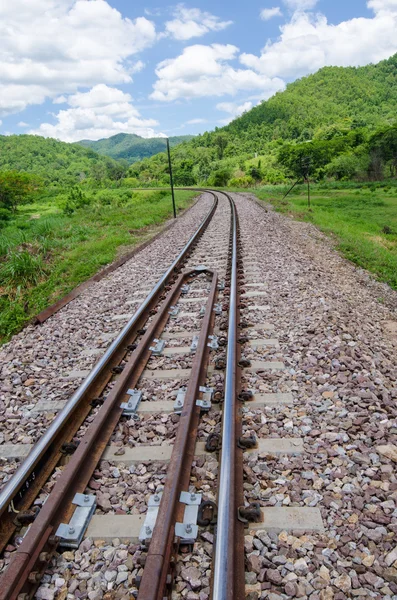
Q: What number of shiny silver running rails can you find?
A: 2